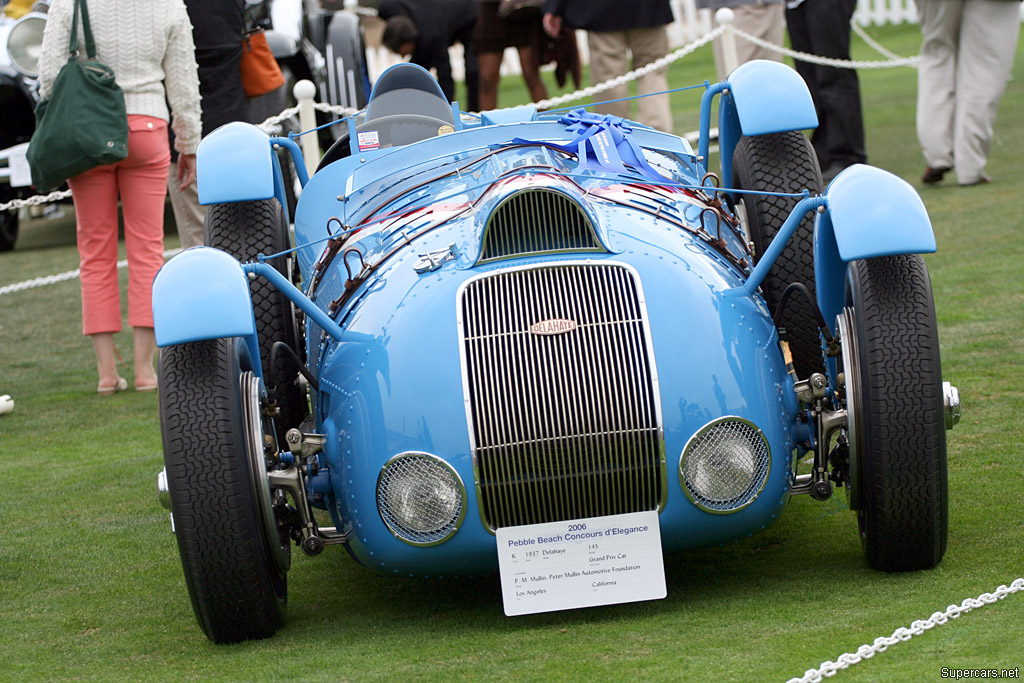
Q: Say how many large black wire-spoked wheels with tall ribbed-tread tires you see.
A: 4